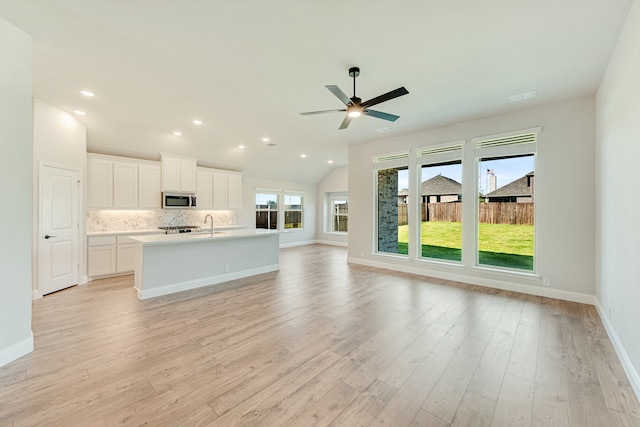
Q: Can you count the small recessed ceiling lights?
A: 8